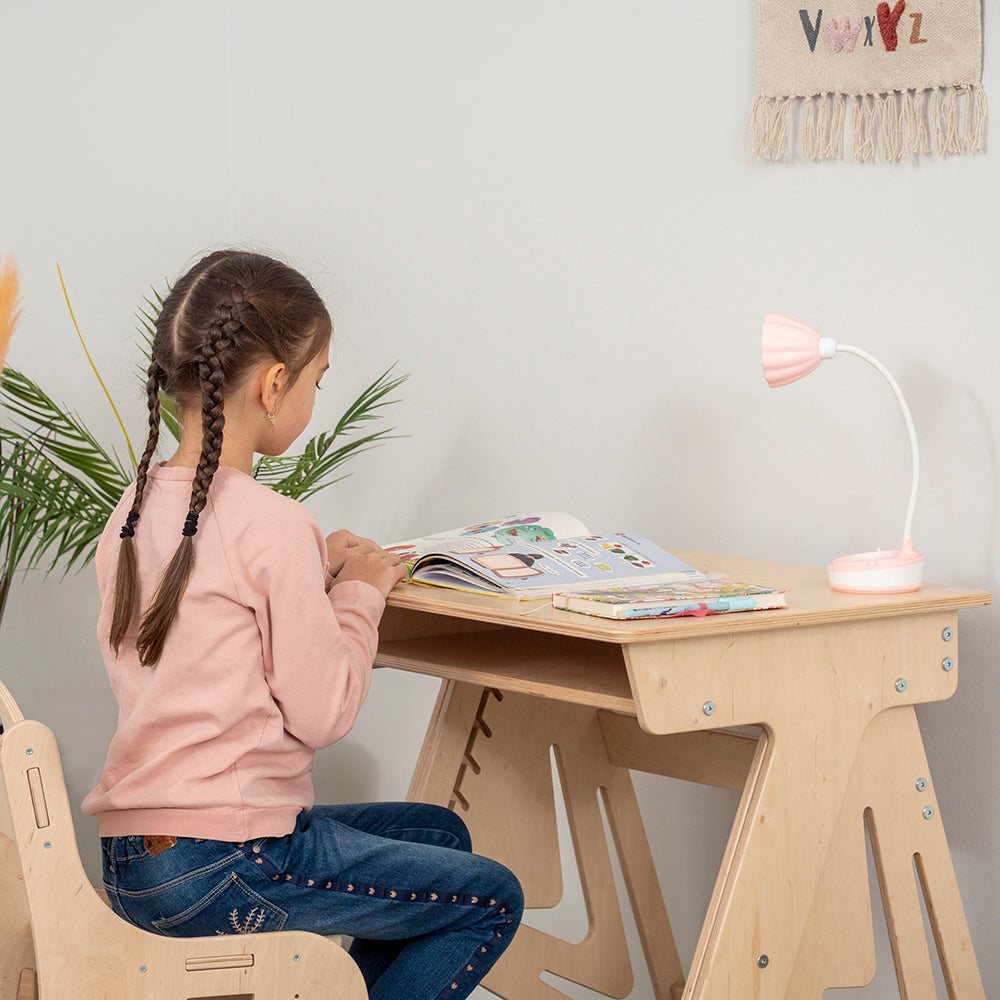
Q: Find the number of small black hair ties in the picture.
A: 2